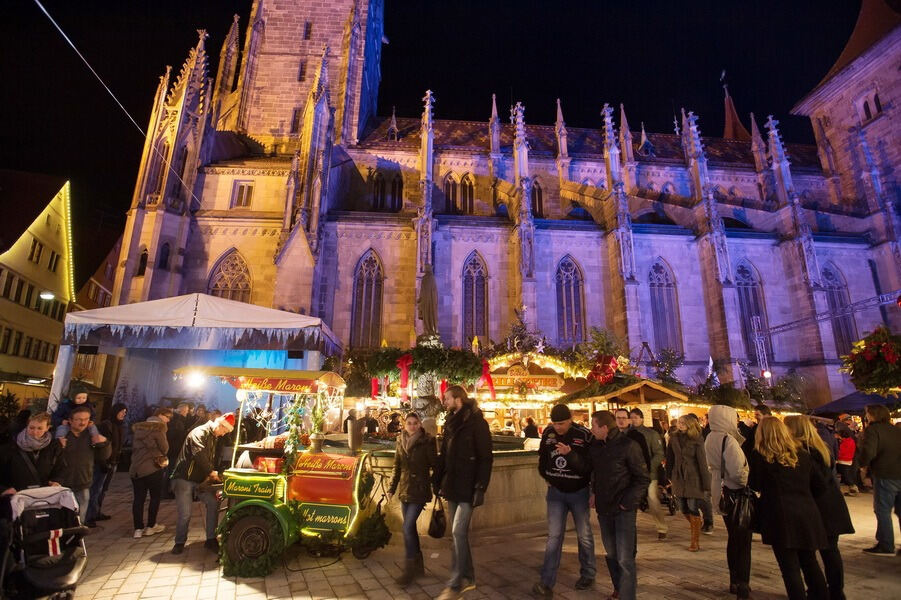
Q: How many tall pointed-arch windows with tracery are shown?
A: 7